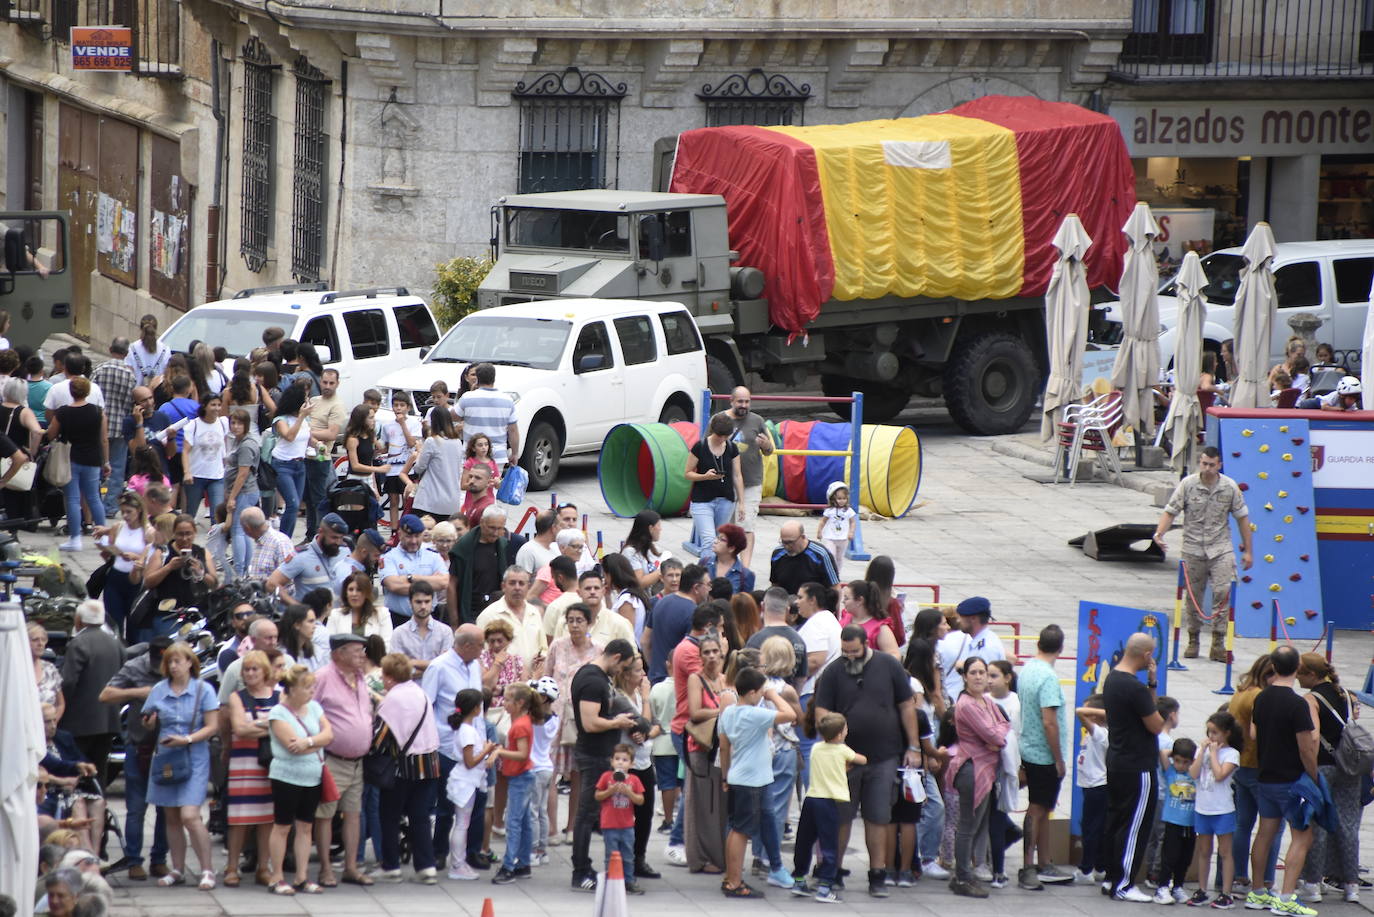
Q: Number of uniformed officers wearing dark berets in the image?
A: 4